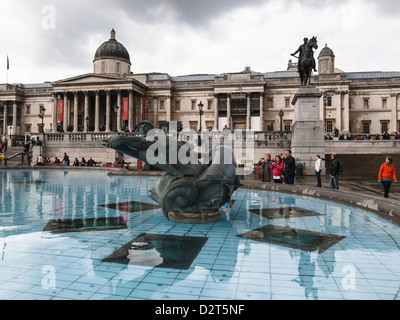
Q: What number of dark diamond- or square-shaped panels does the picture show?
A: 5